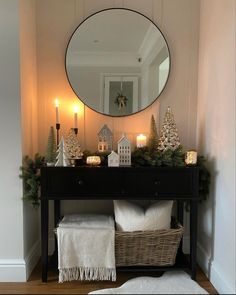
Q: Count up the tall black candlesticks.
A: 2